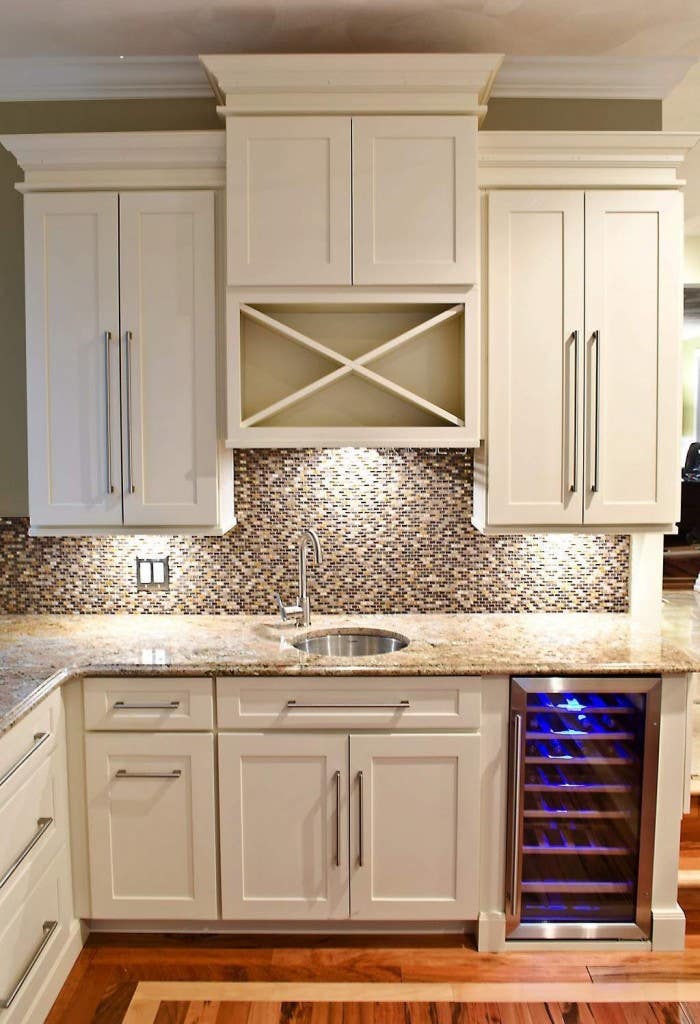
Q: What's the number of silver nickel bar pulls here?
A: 12